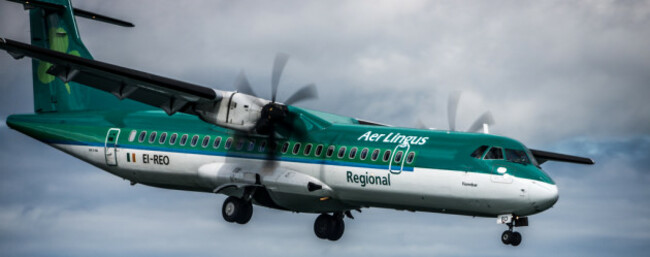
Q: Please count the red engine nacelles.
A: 0